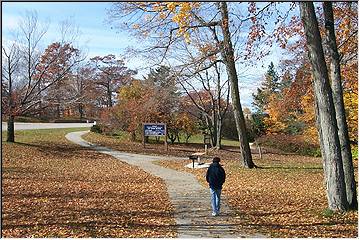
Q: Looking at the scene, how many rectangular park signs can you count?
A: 1